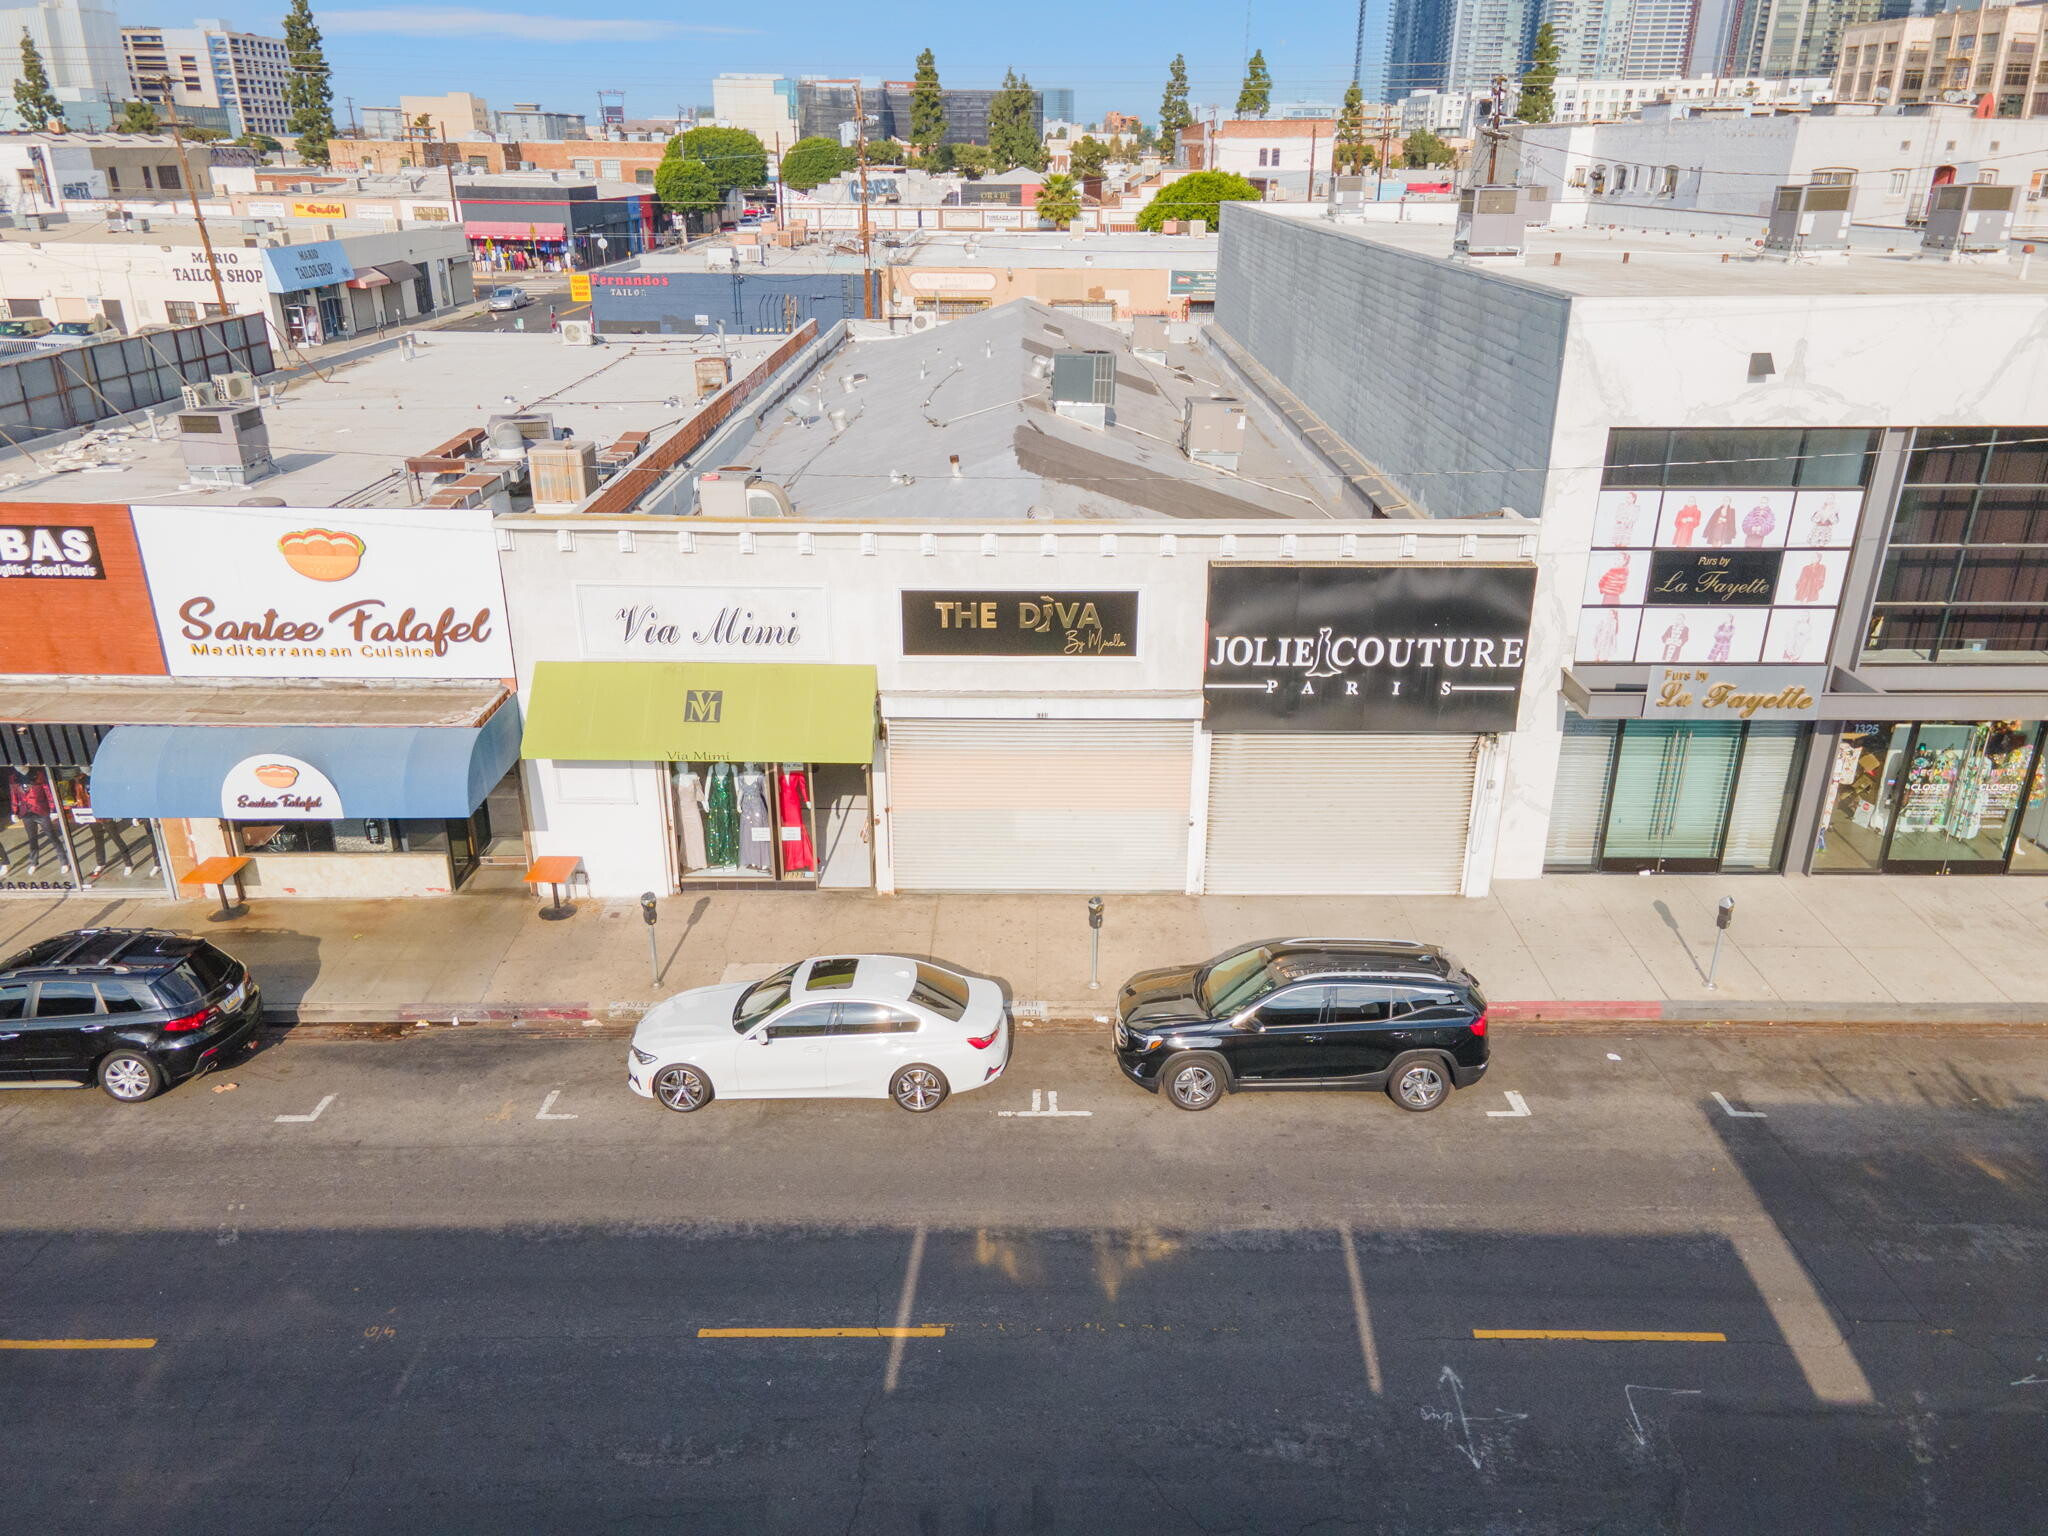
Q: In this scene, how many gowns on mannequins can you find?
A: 4